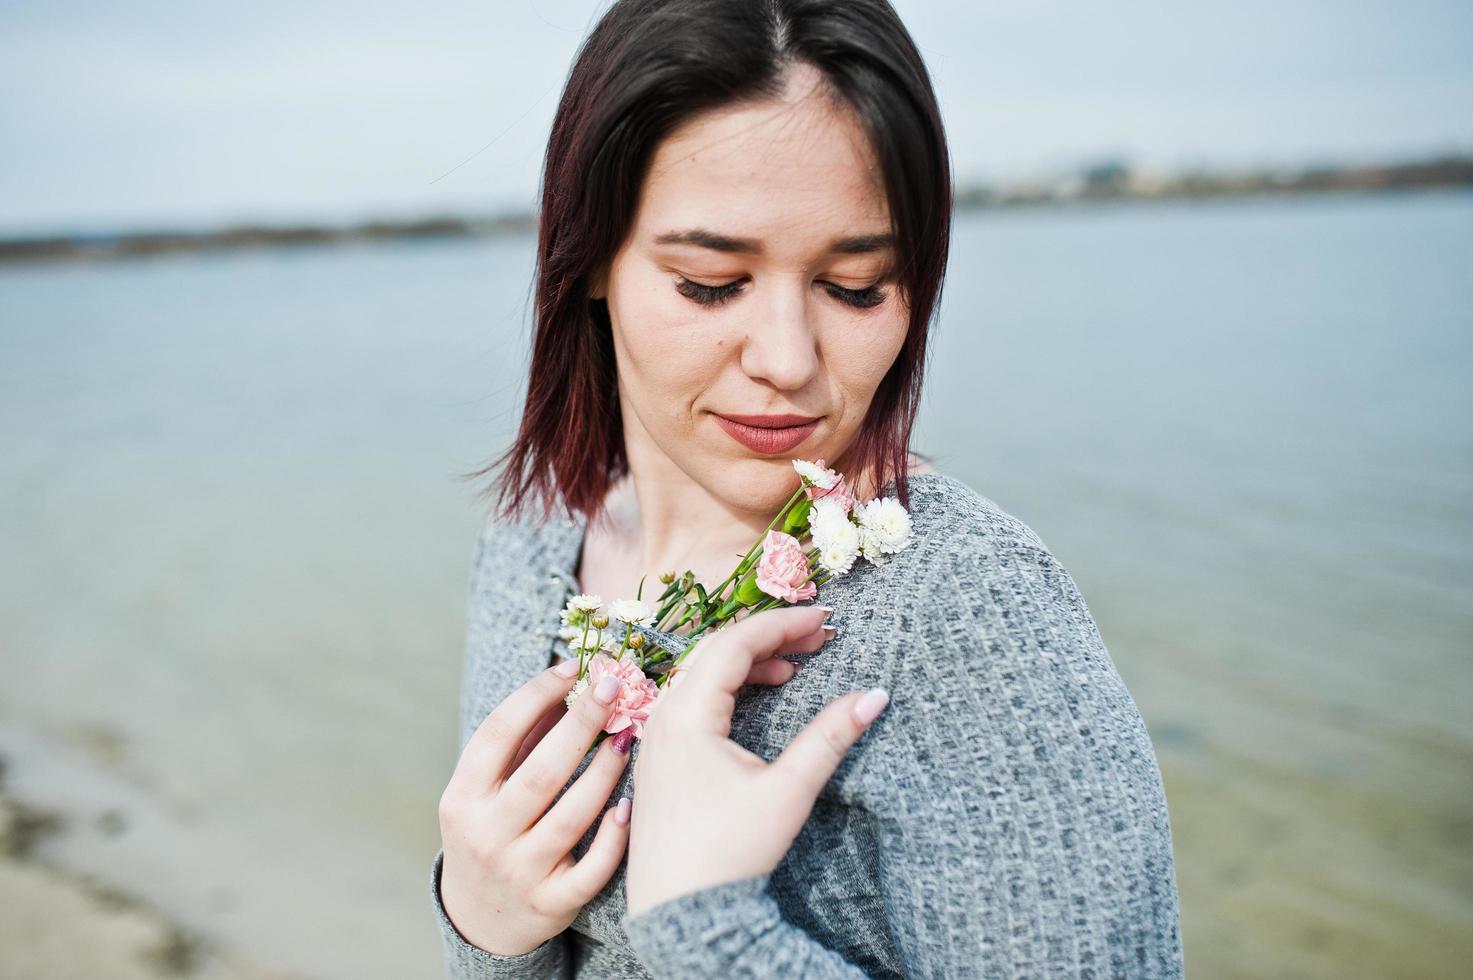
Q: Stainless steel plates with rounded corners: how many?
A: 0